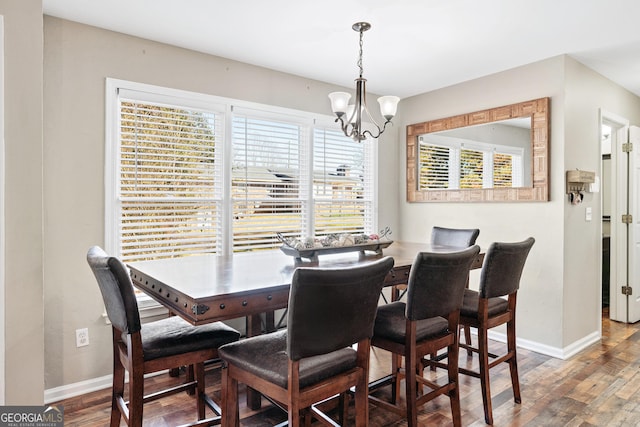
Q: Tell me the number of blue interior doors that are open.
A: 0